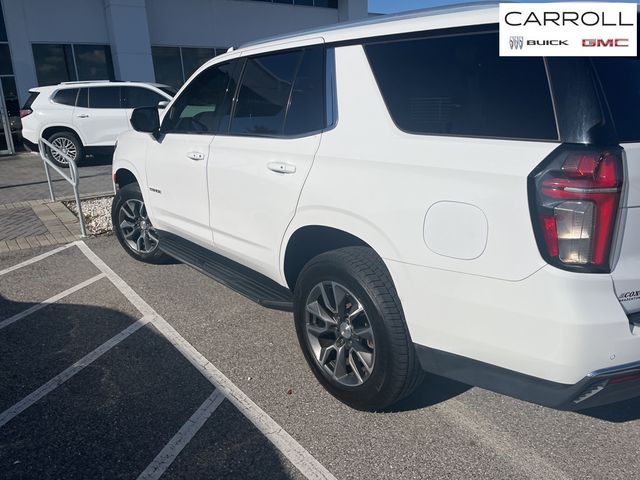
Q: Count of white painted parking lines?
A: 5